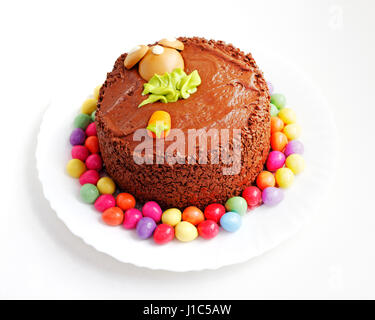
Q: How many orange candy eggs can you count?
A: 7